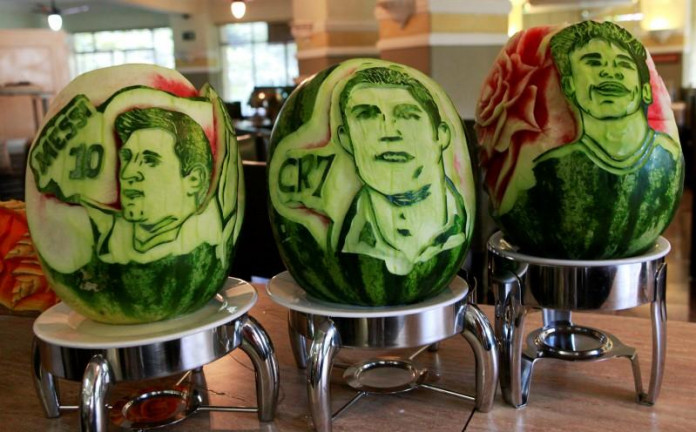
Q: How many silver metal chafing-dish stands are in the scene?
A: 3